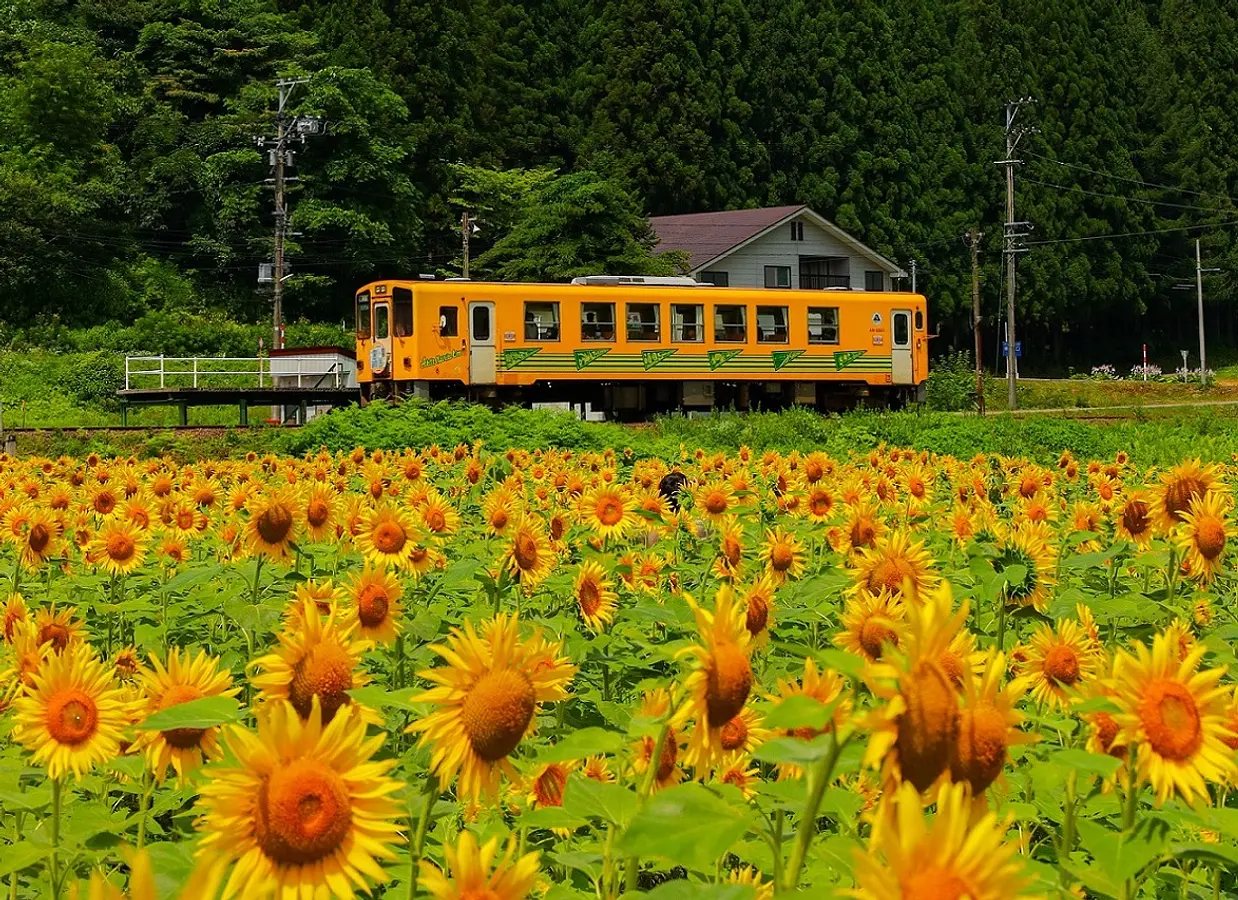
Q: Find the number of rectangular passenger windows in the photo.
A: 7